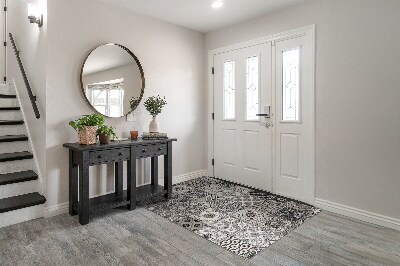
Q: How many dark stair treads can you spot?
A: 7